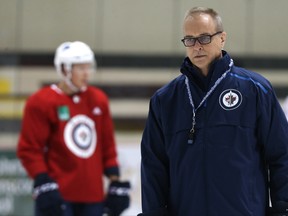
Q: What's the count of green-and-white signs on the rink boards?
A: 1